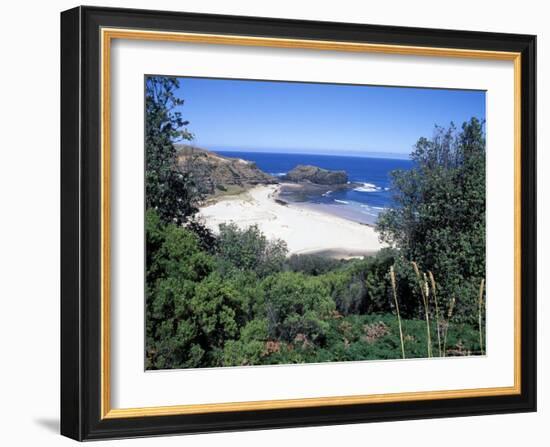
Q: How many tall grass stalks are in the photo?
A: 6